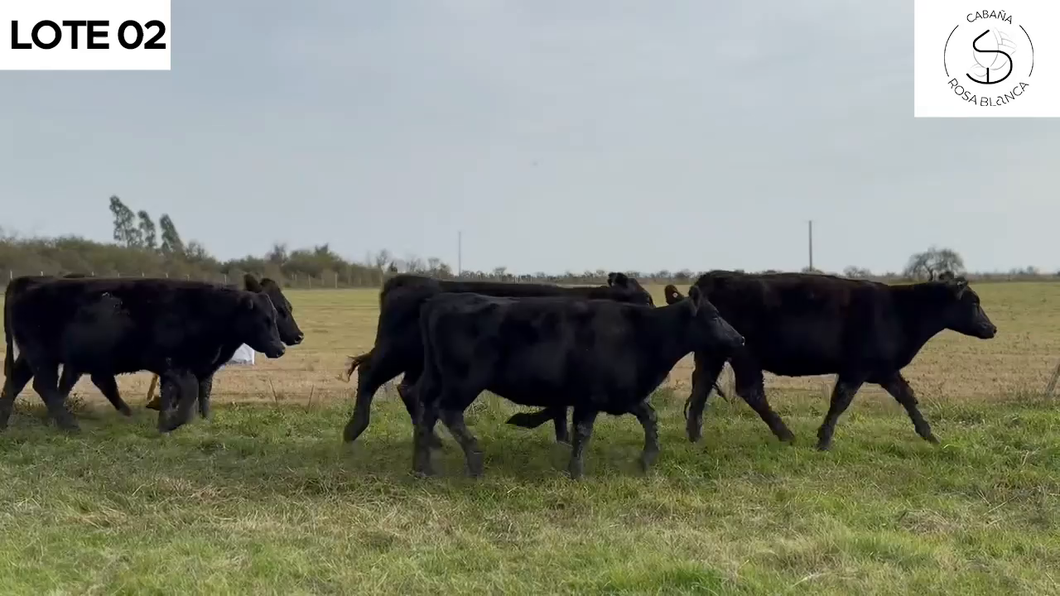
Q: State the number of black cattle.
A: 5